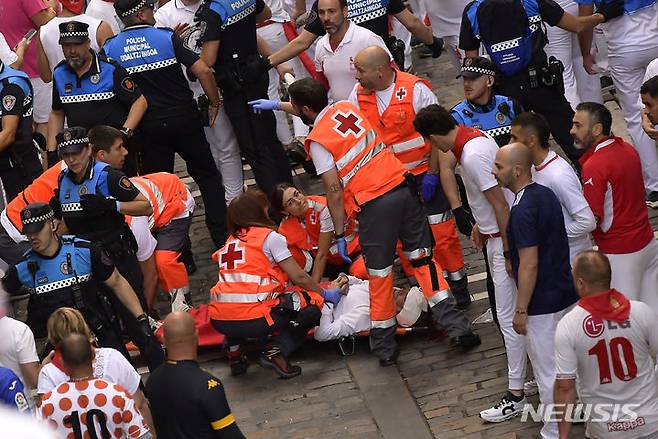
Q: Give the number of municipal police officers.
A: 9